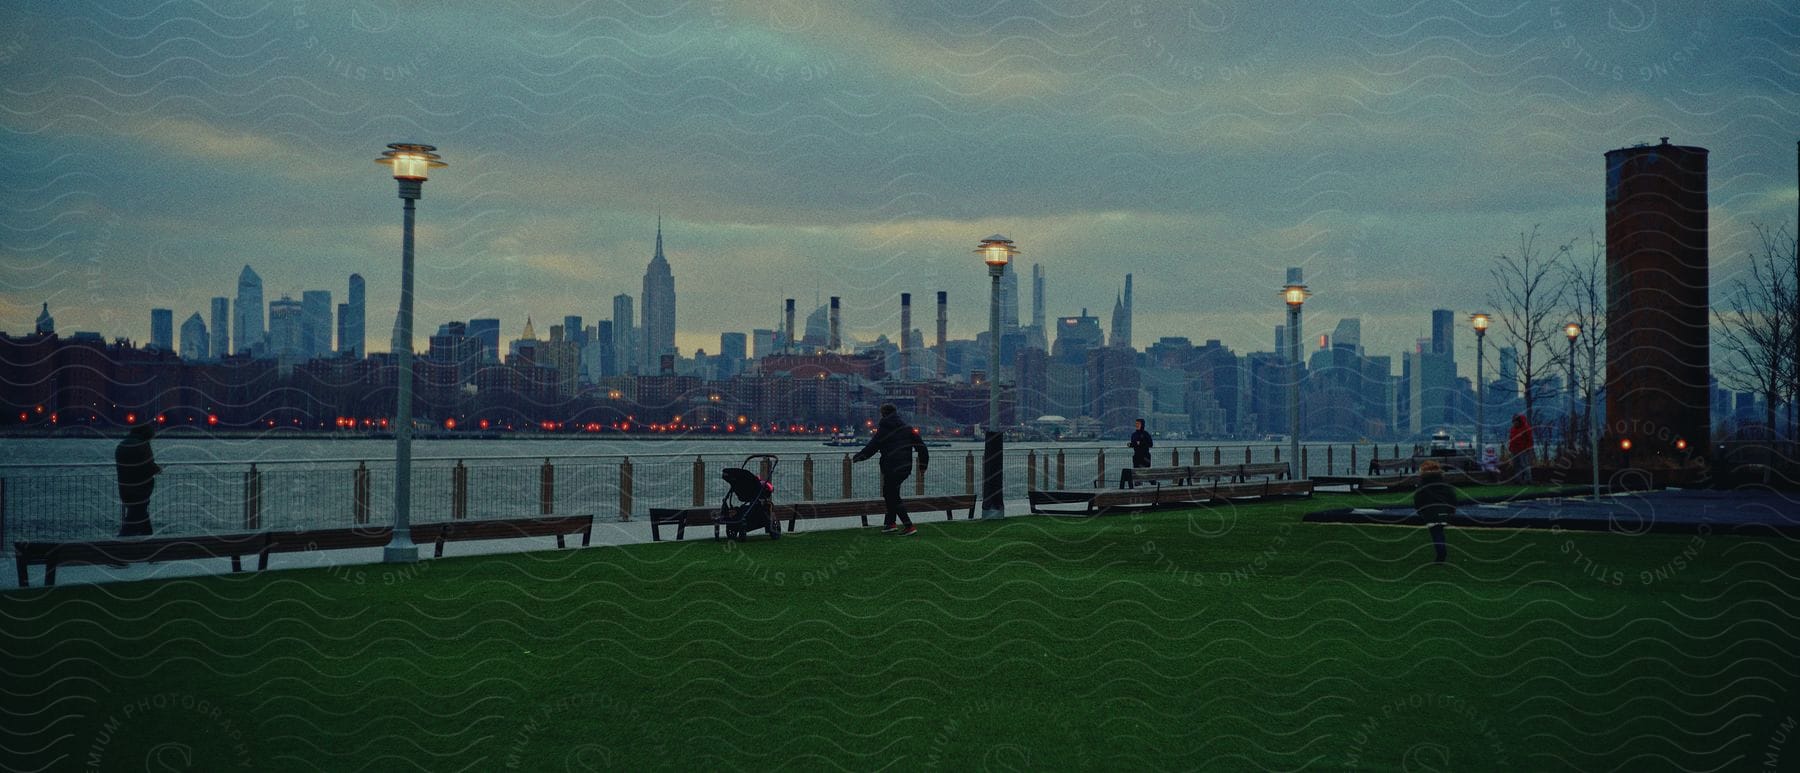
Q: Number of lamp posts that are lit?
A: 5